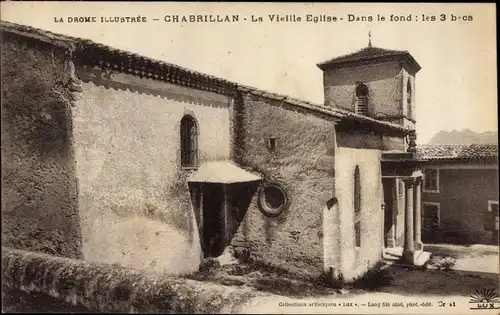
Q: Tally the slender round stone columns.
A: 2